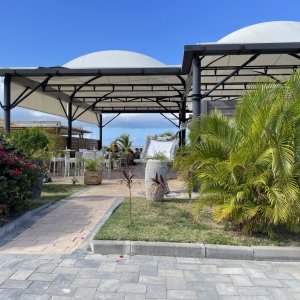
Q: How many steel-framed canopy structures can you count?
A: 2